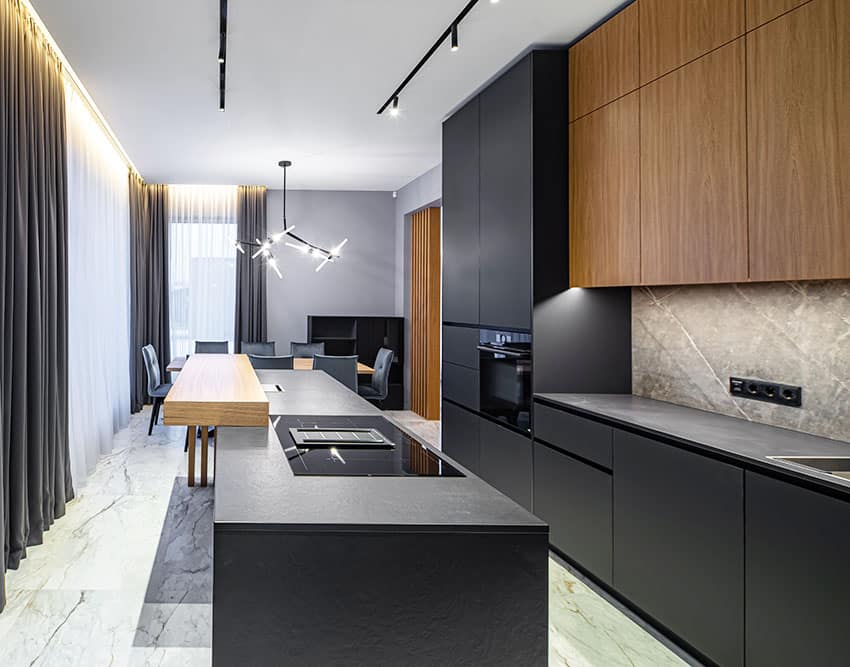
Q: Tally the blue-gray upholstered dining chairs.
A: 7